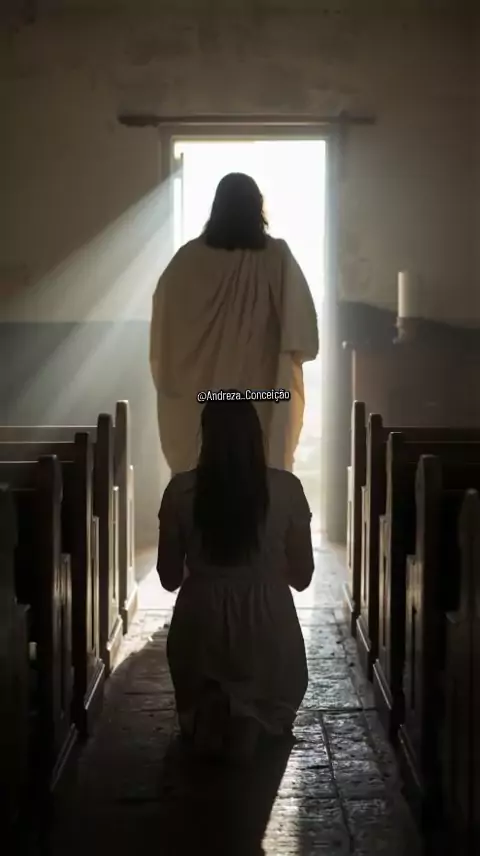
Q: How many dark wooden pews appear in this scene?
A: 10